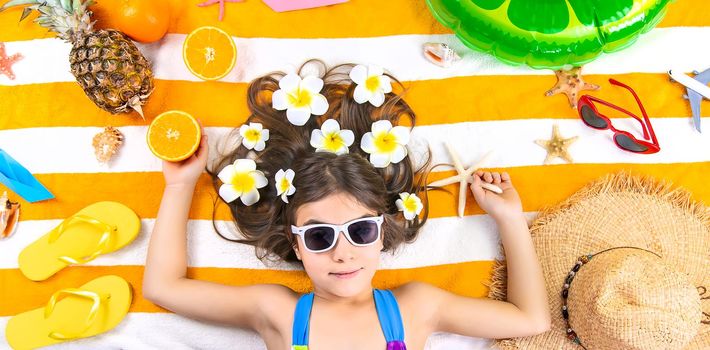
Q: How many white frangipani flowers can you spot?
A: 8